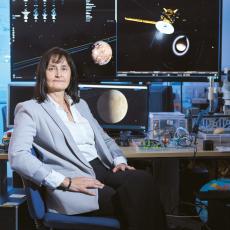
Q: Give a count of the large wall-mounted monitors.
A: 2